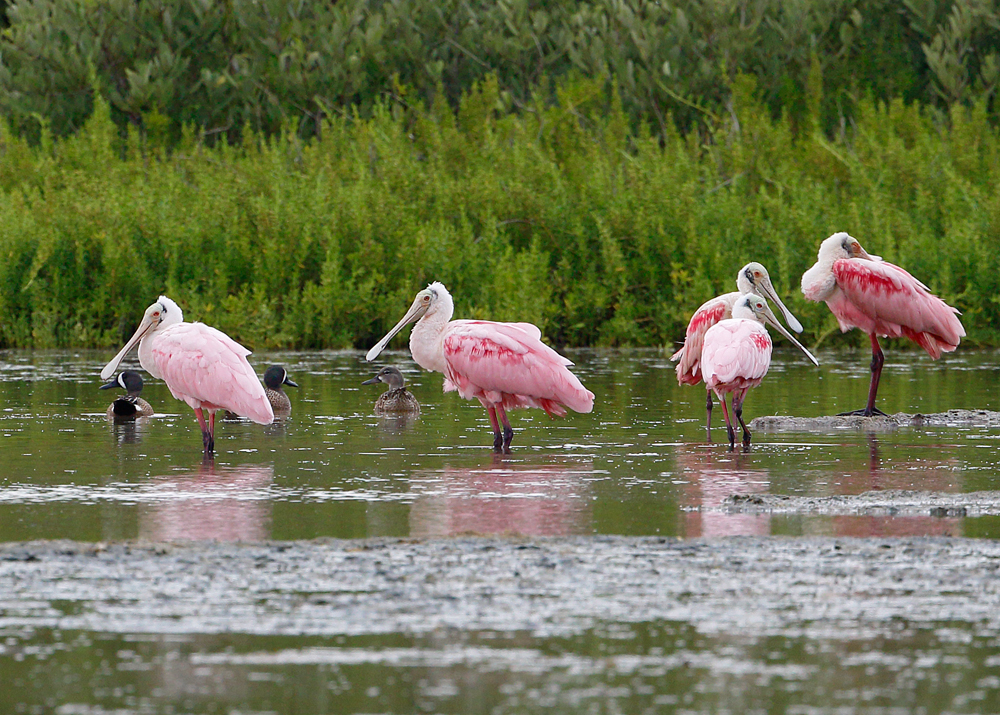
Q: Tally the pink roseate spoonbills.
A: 5